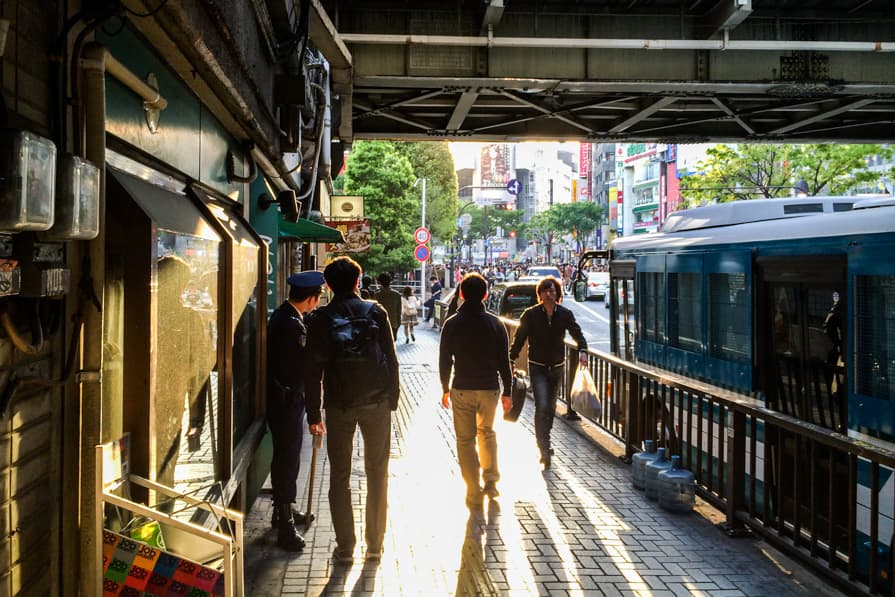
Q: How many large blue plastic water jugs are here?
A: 3